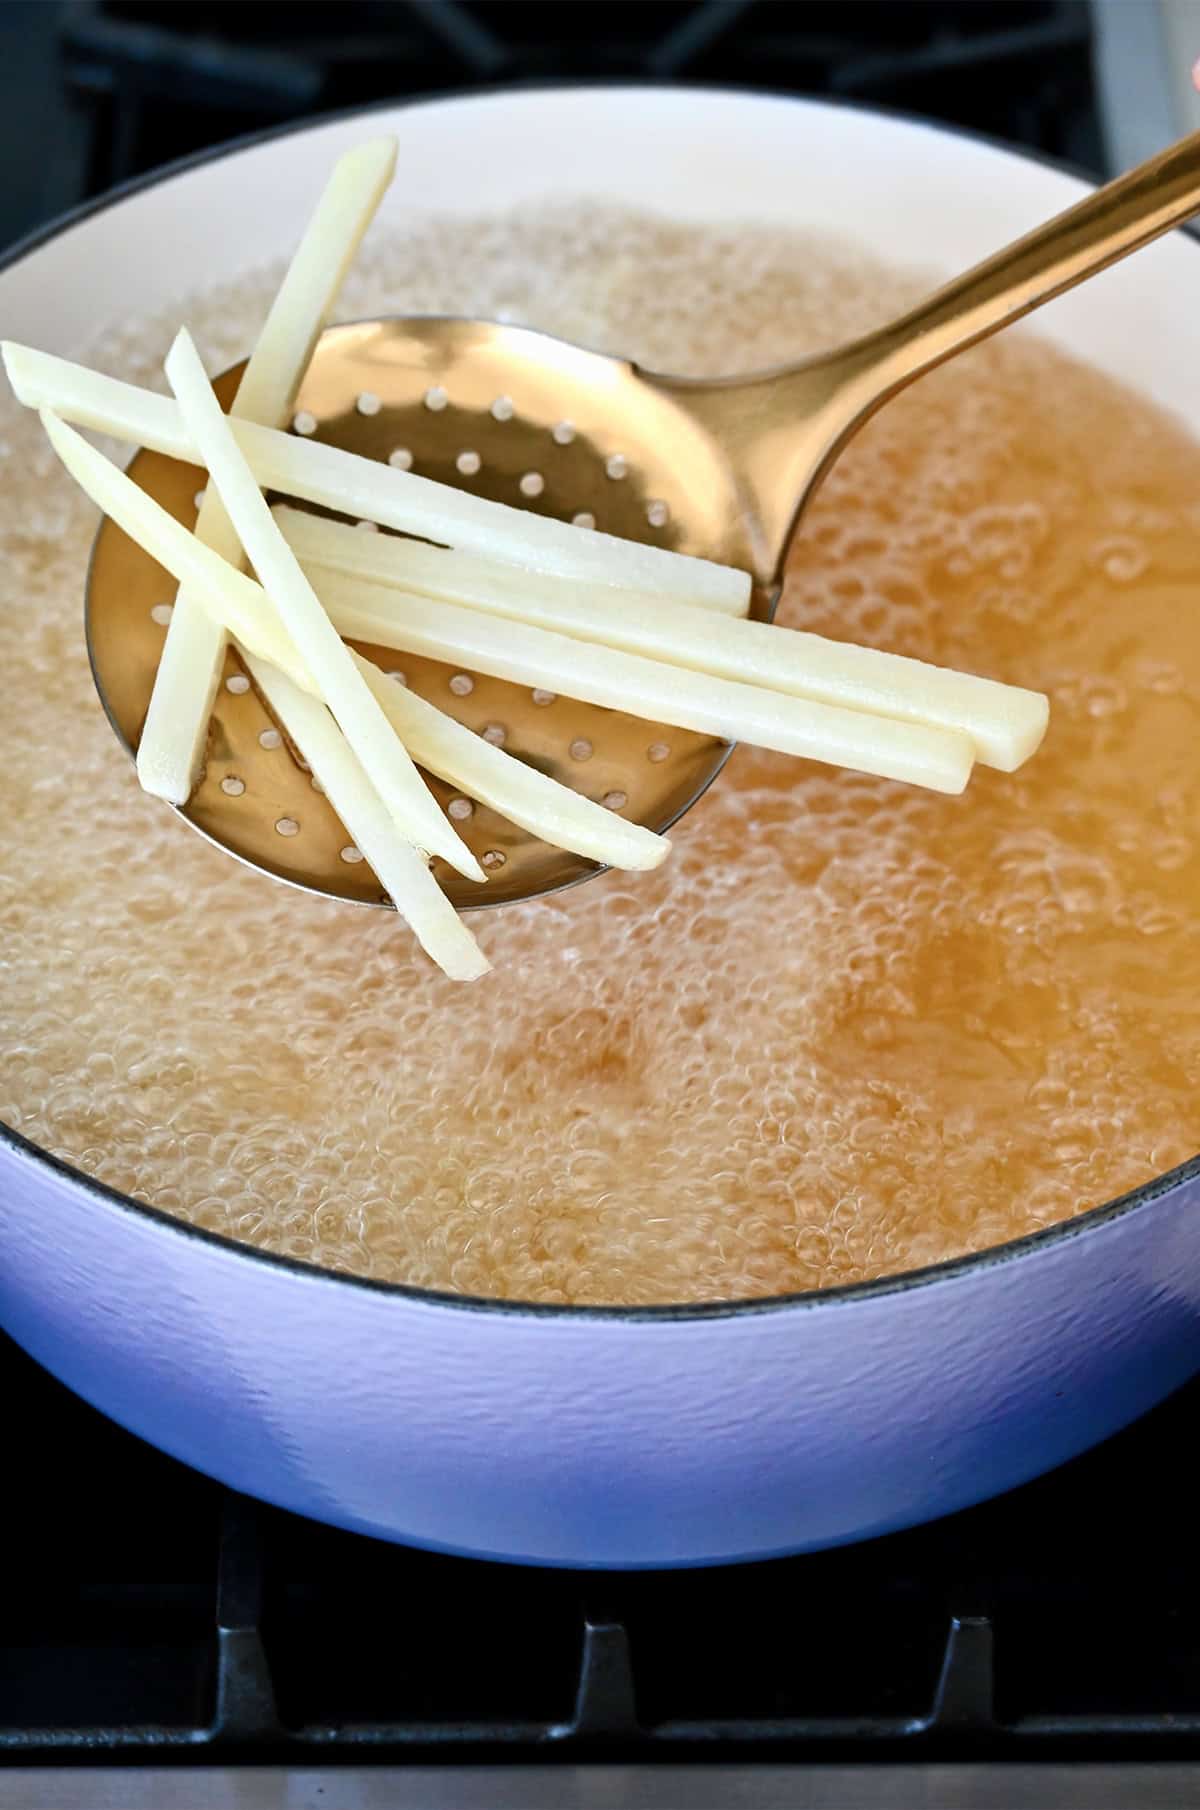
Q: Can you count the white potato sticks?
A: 7